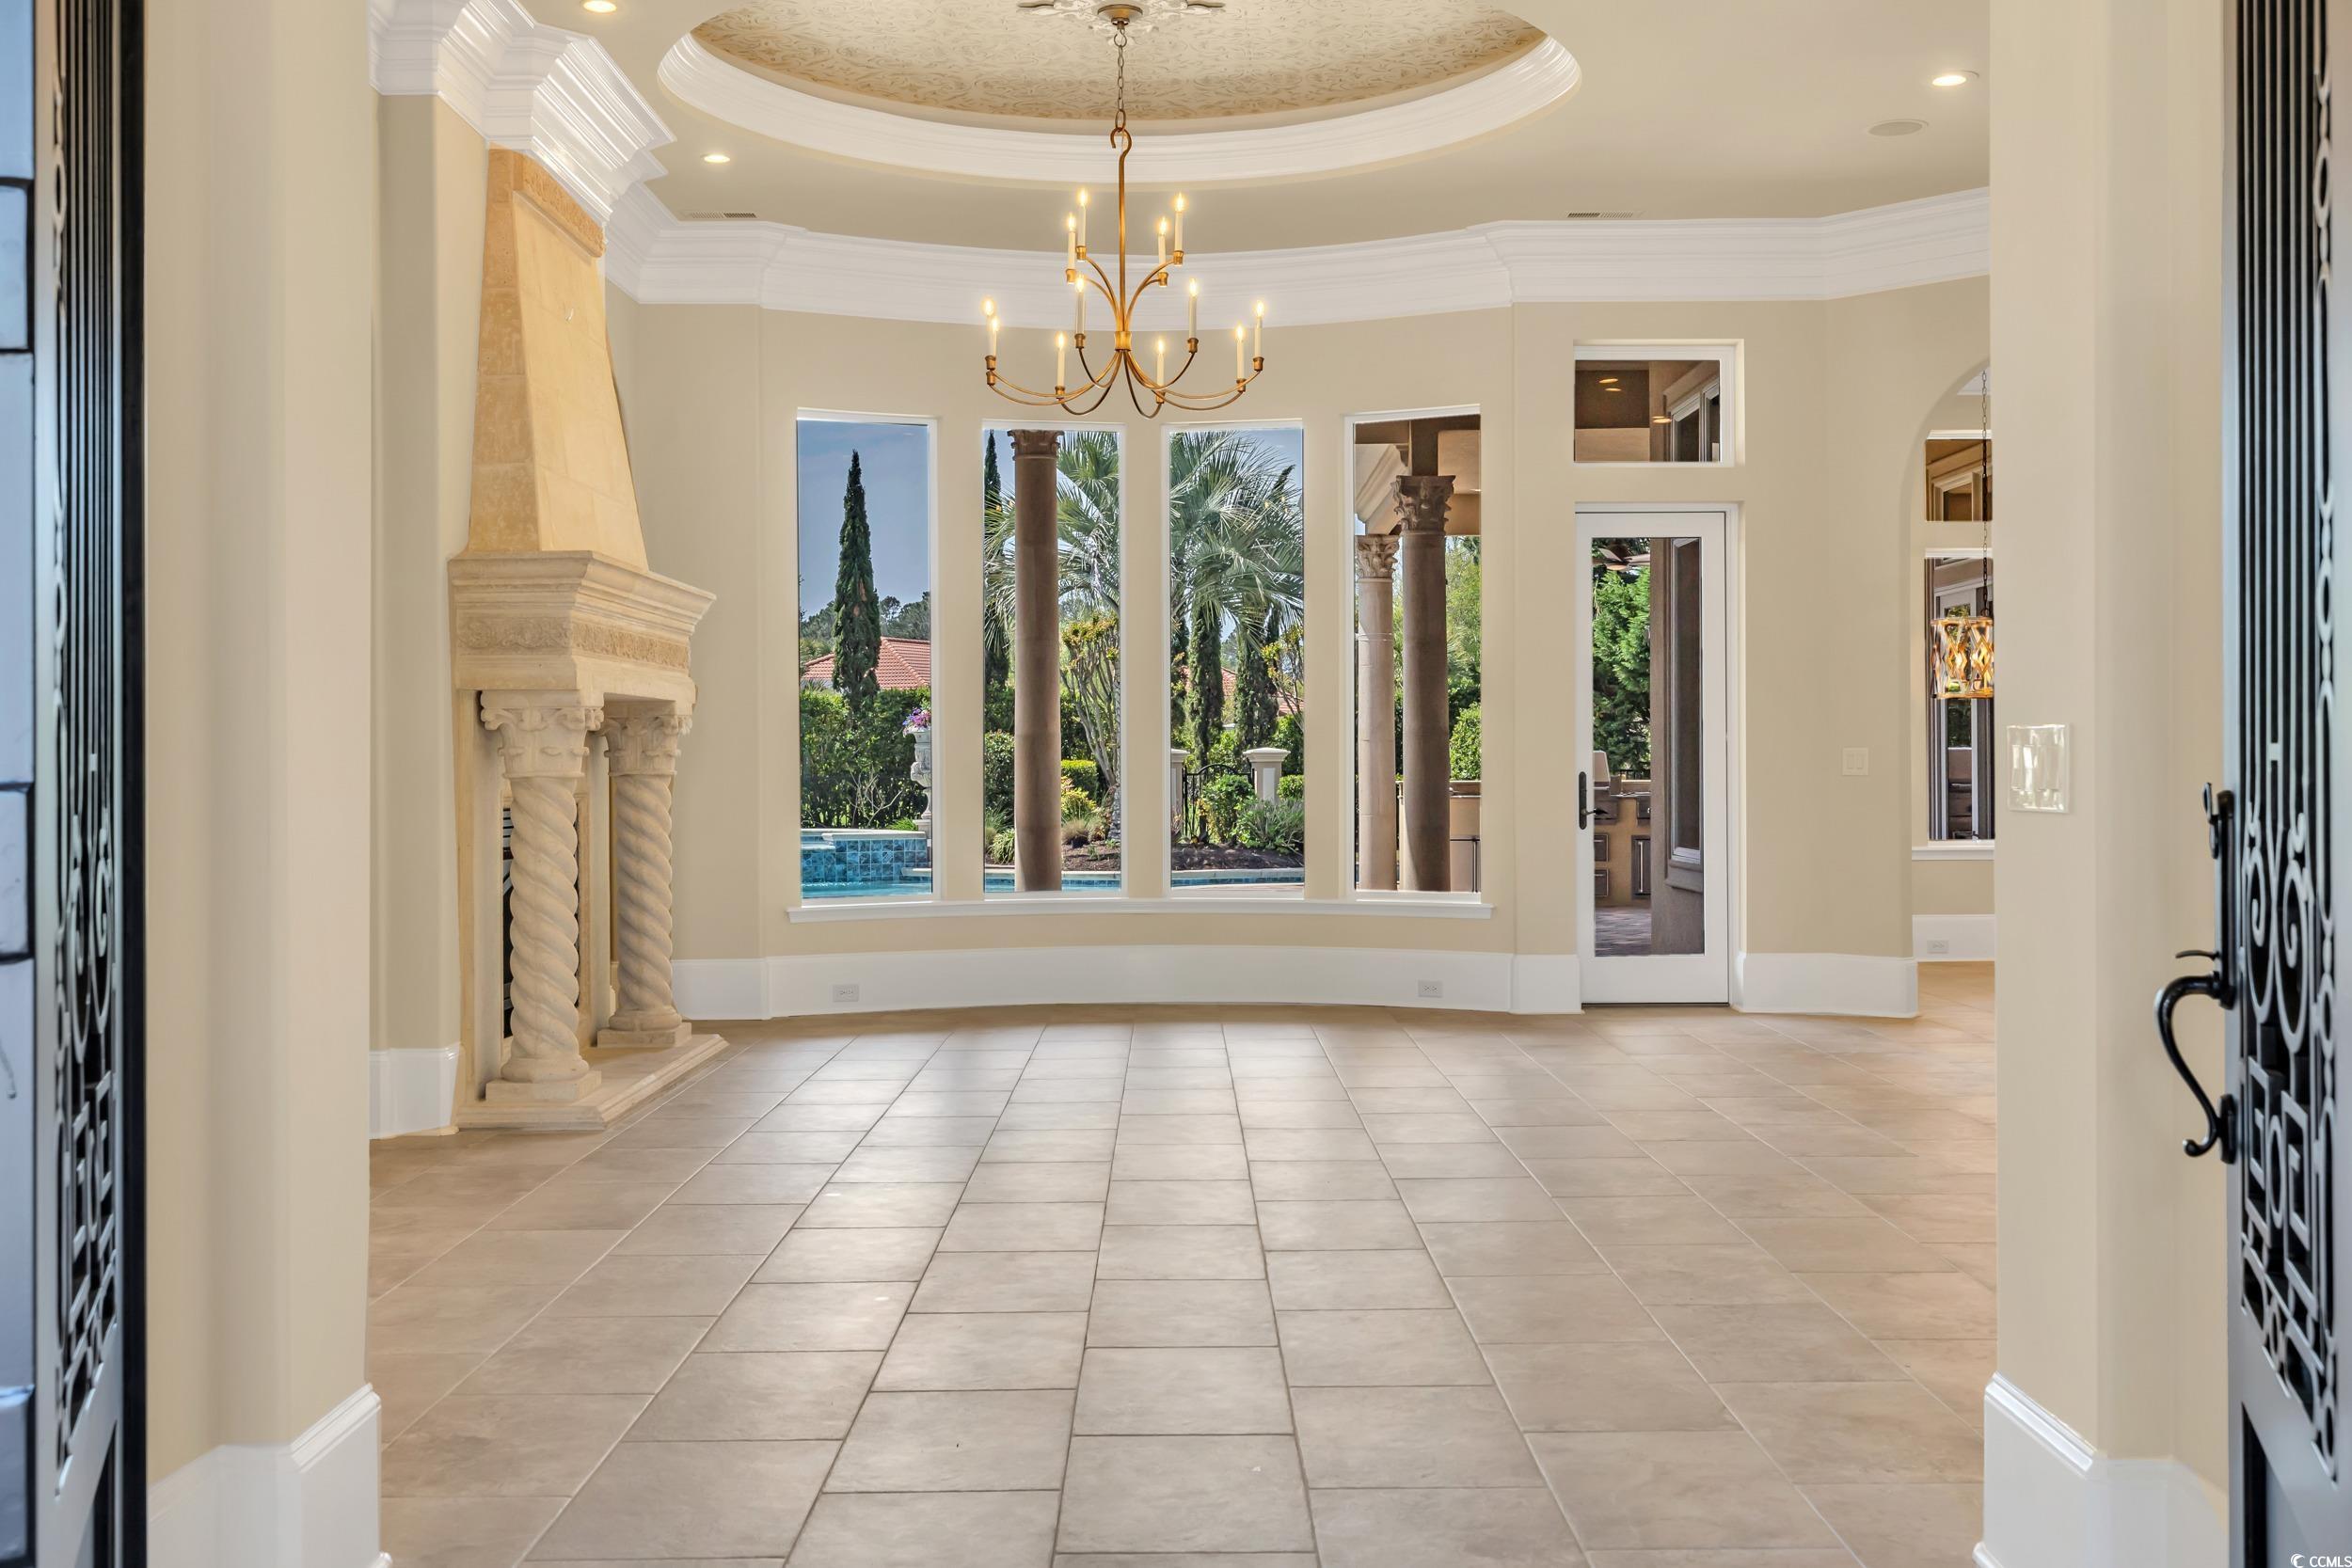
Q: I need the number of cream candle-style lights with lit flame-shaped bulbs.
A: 12